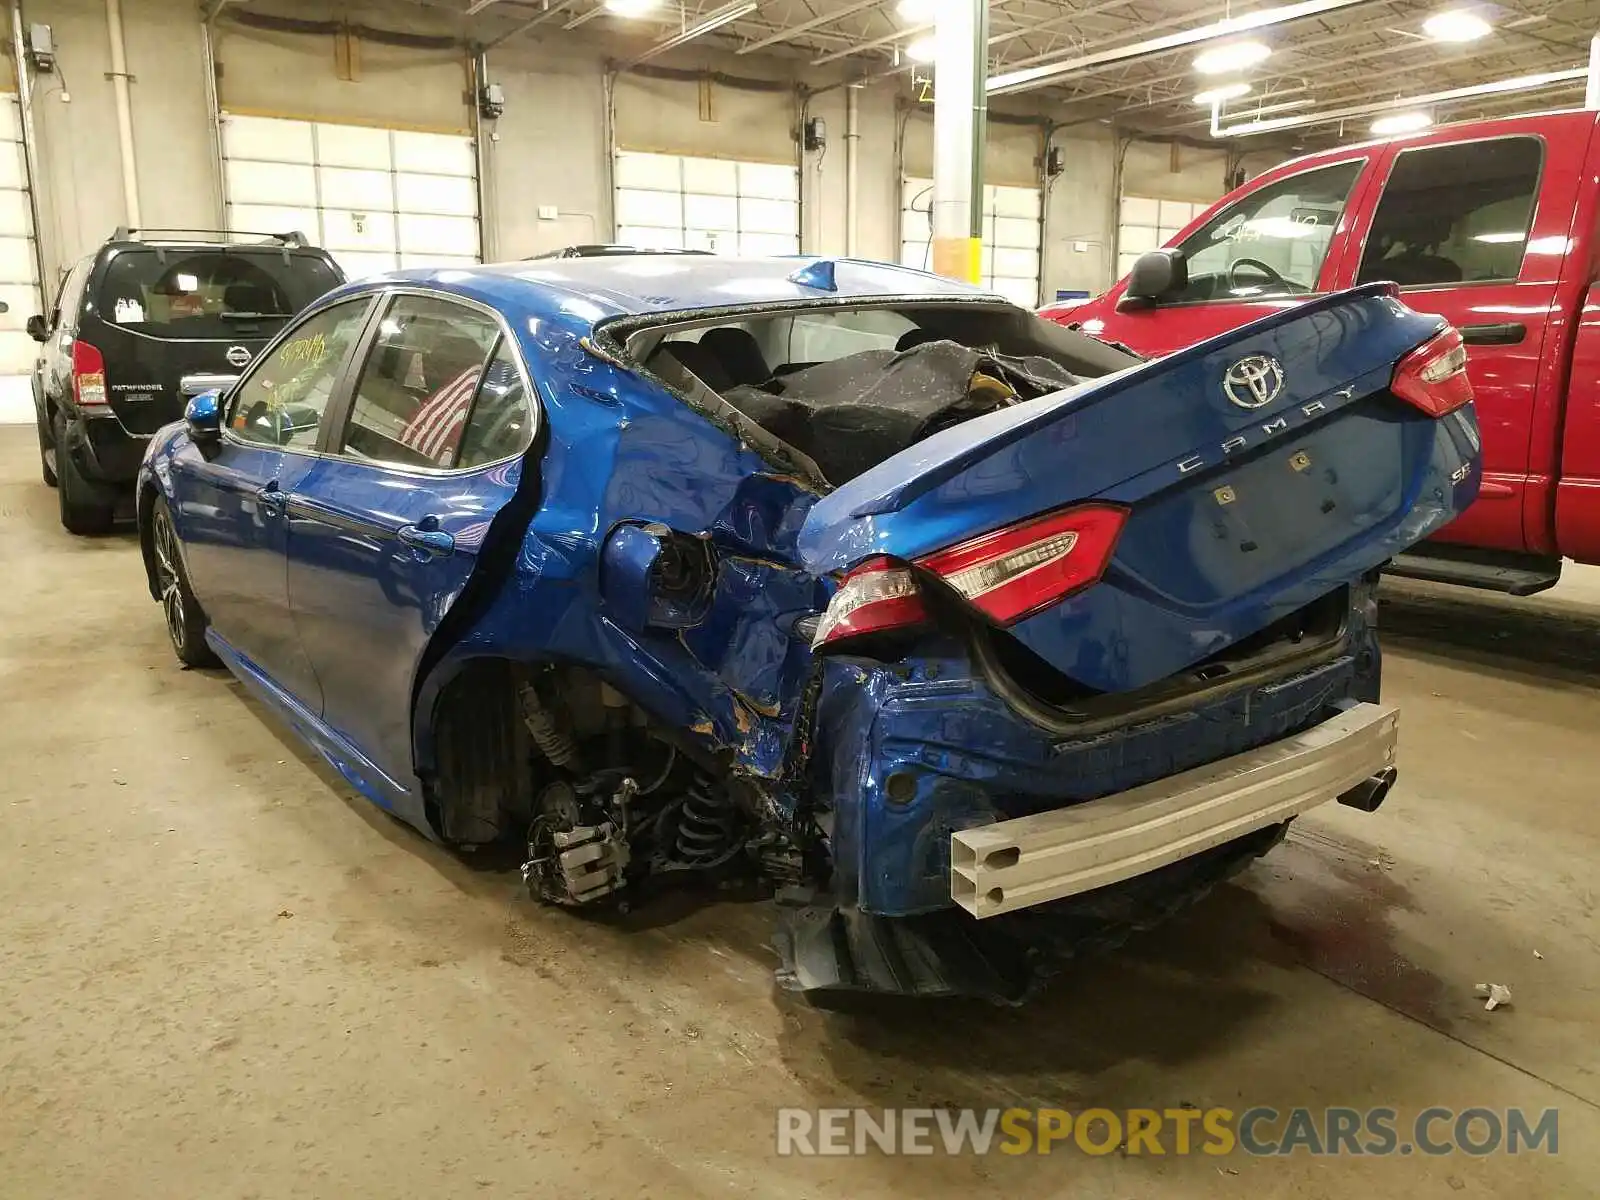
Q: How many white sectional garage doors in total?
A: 5